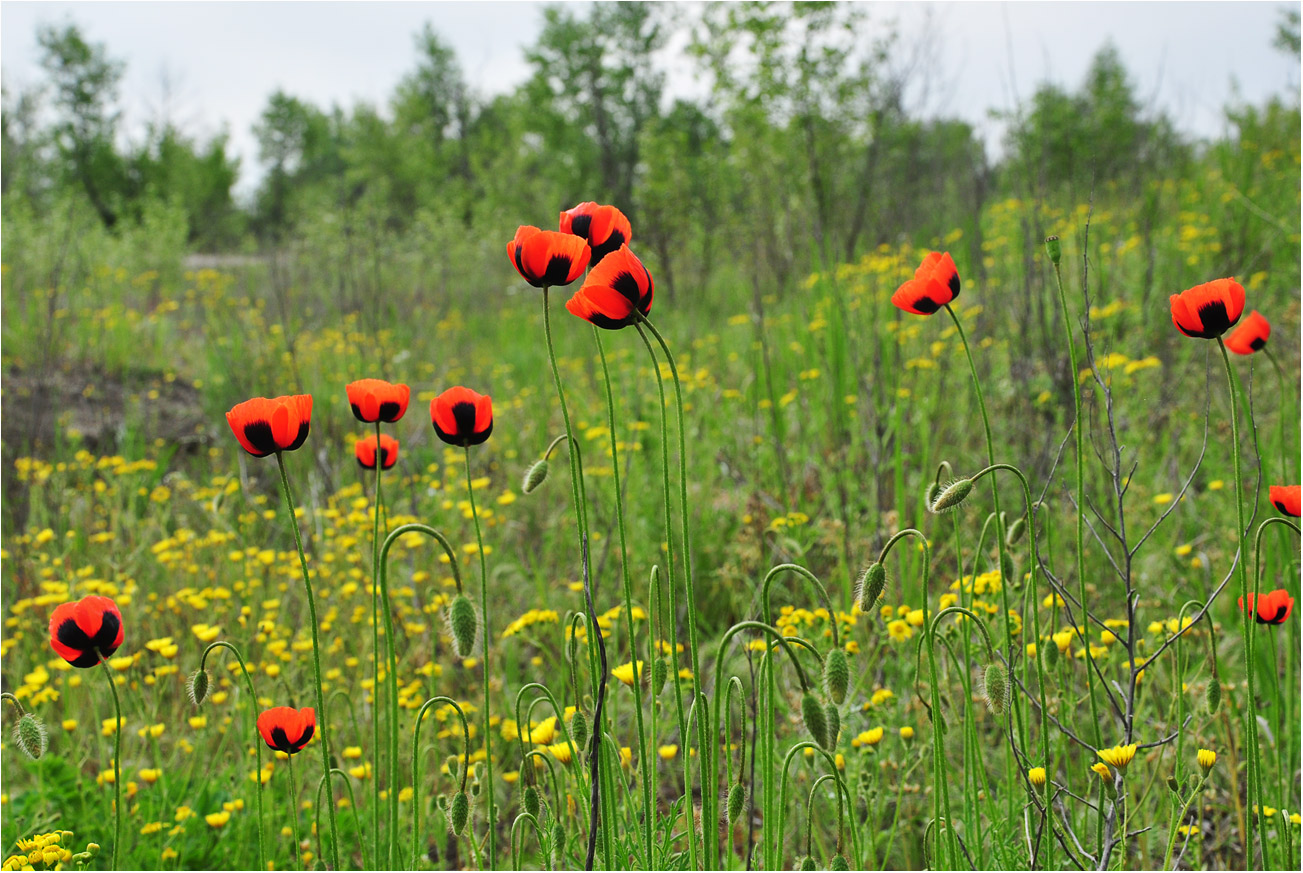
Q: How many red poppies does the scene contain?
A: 14